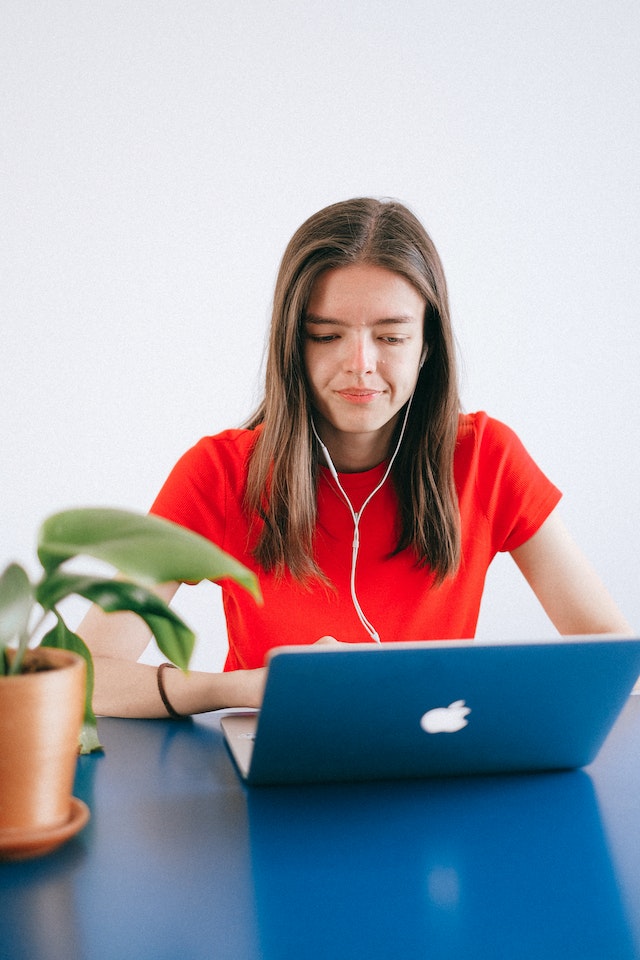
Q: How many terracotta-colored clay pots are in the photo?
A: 1